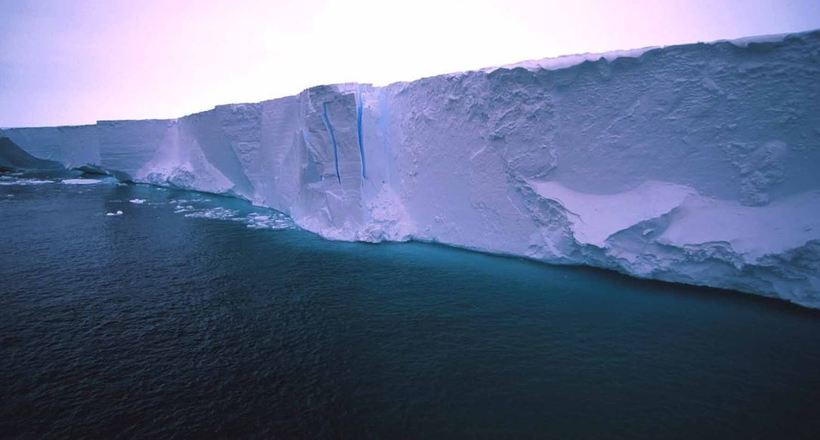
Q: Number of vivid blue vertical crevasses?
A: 2